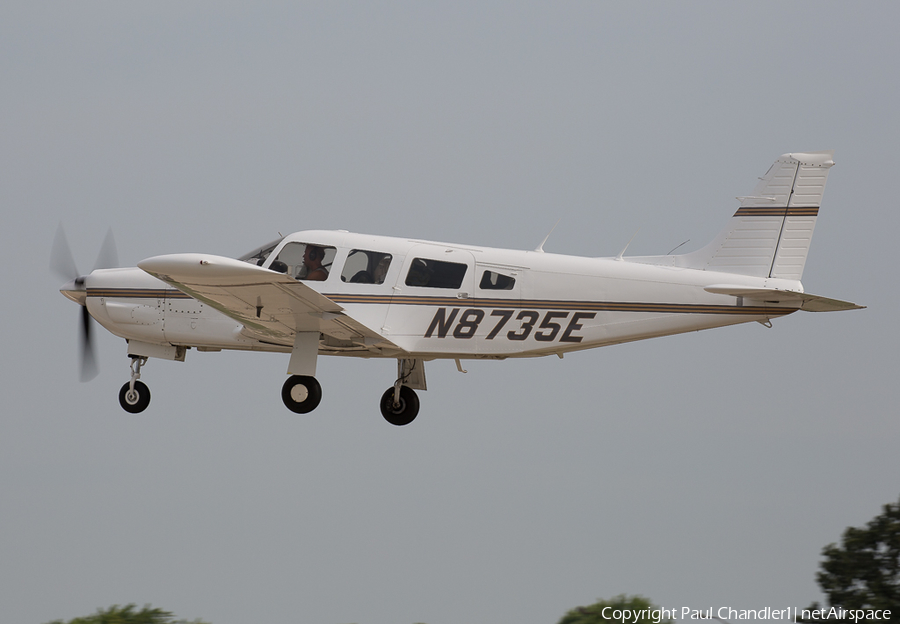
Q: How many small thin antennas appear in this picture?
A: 3